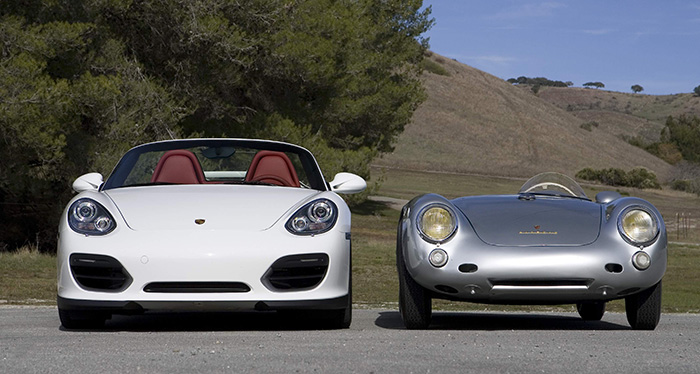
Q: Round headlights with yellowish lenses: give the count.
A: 2